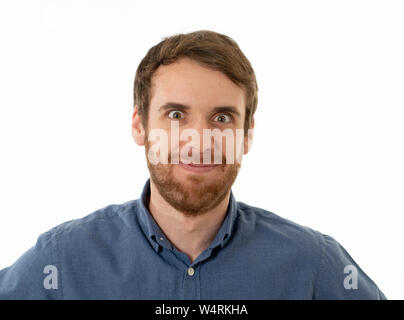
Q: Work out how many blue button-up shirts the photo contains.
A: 1